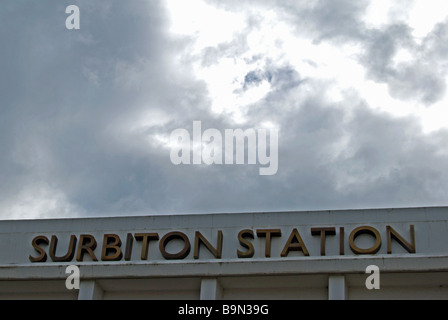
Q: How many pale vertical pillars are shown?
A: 3